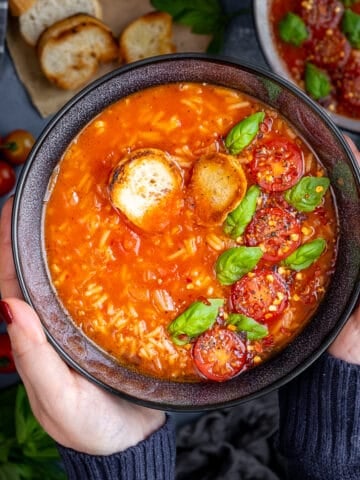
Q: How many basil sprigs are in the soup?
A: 7